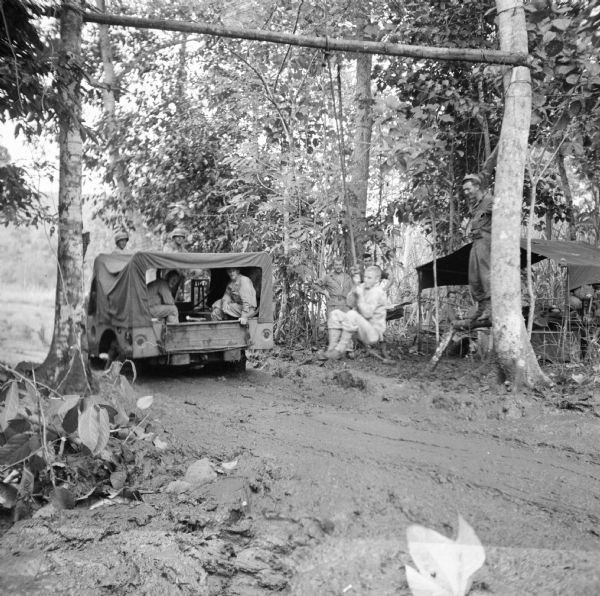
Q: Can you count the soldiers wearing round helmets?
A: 2